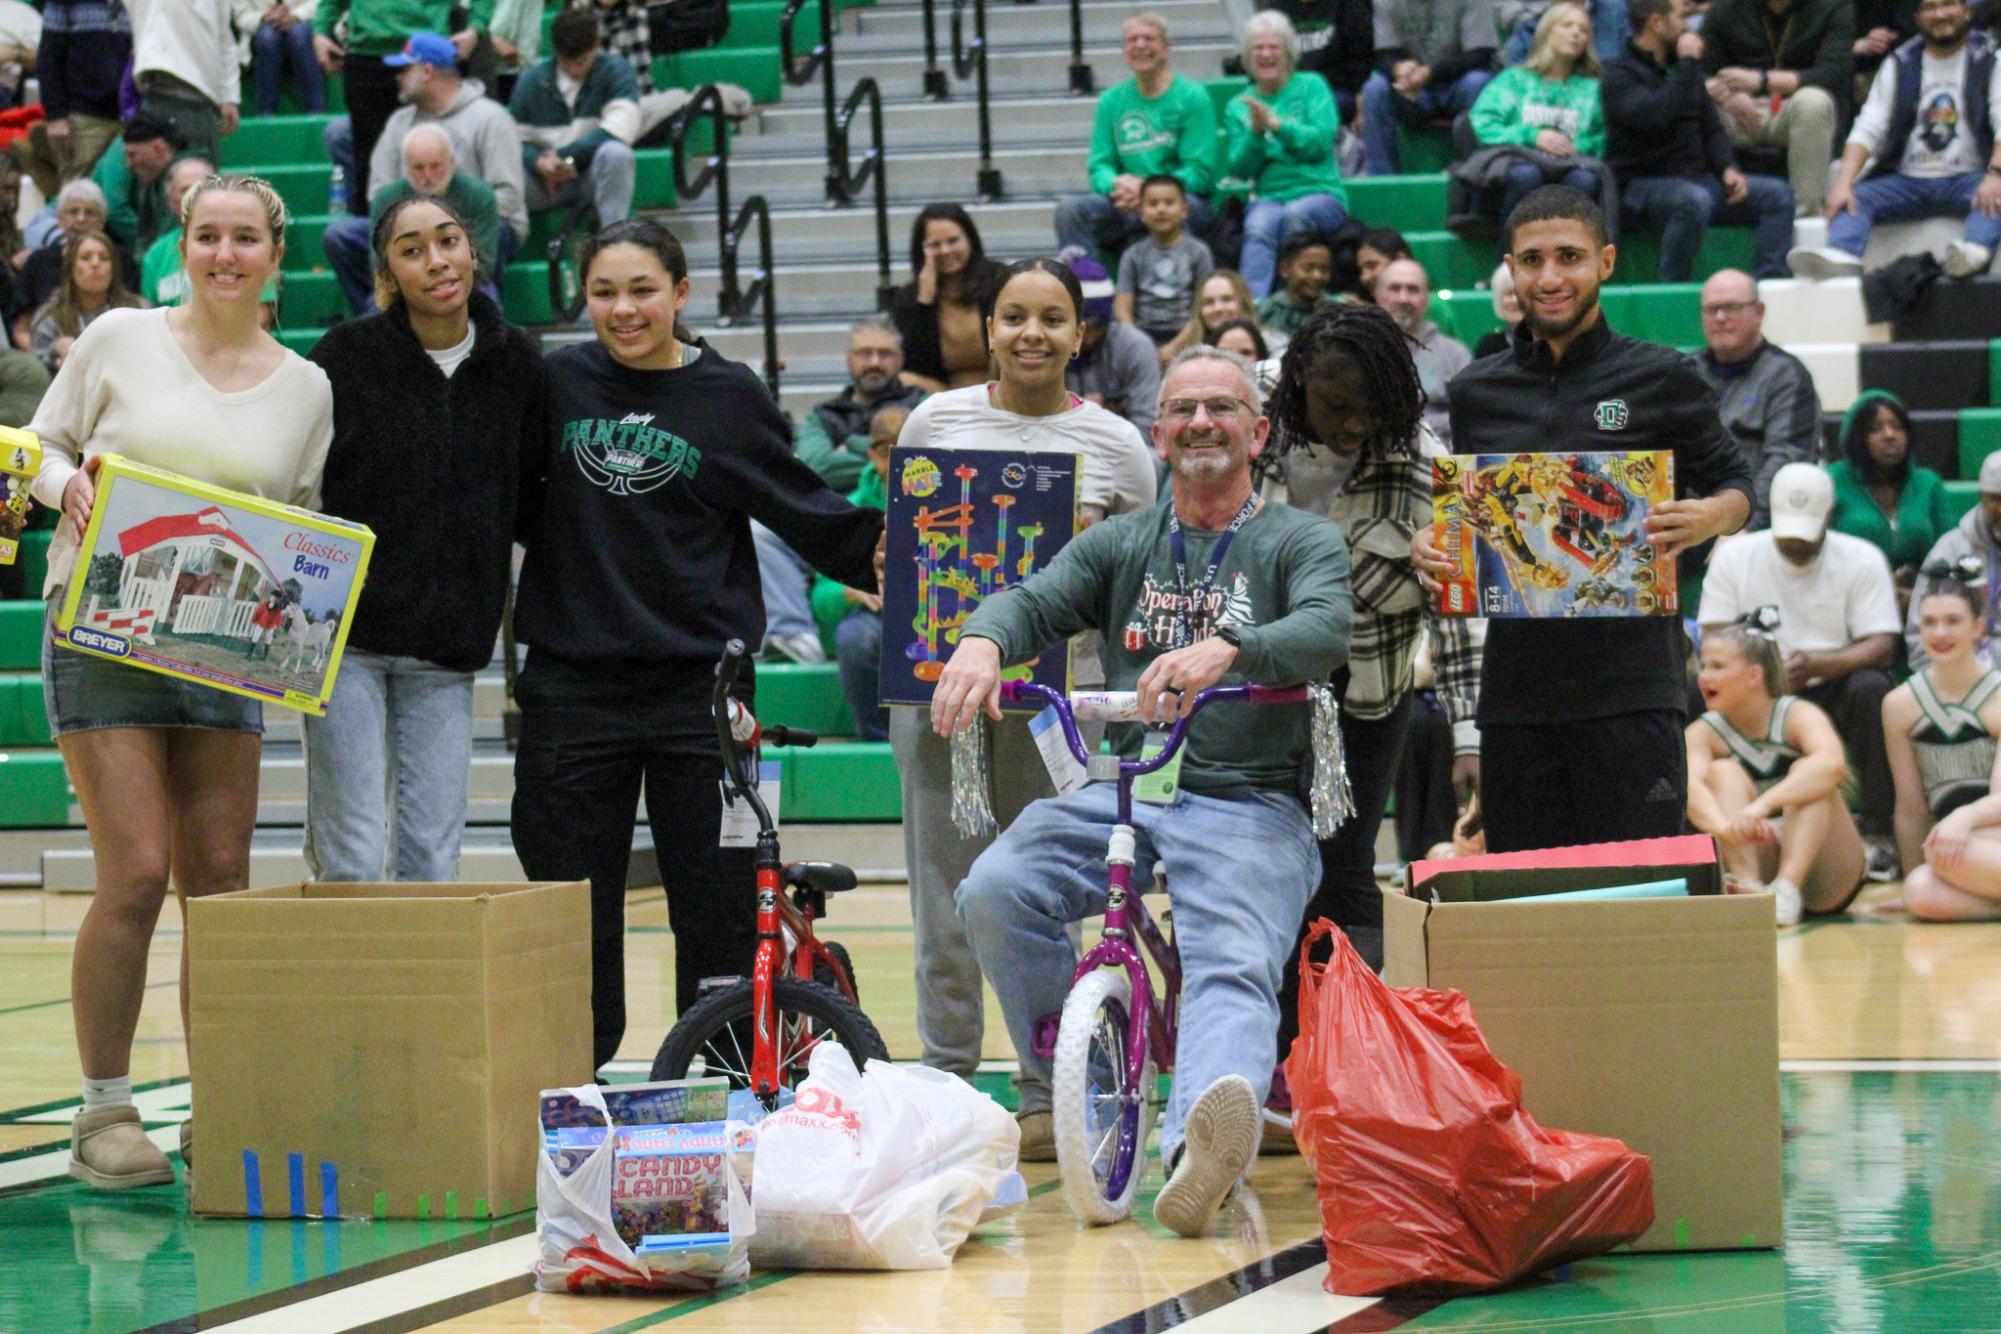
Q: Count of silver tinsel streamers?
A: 2